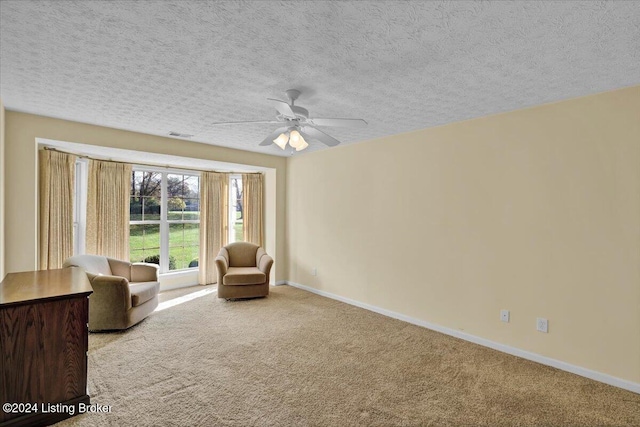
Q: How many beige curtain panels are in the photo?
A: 4